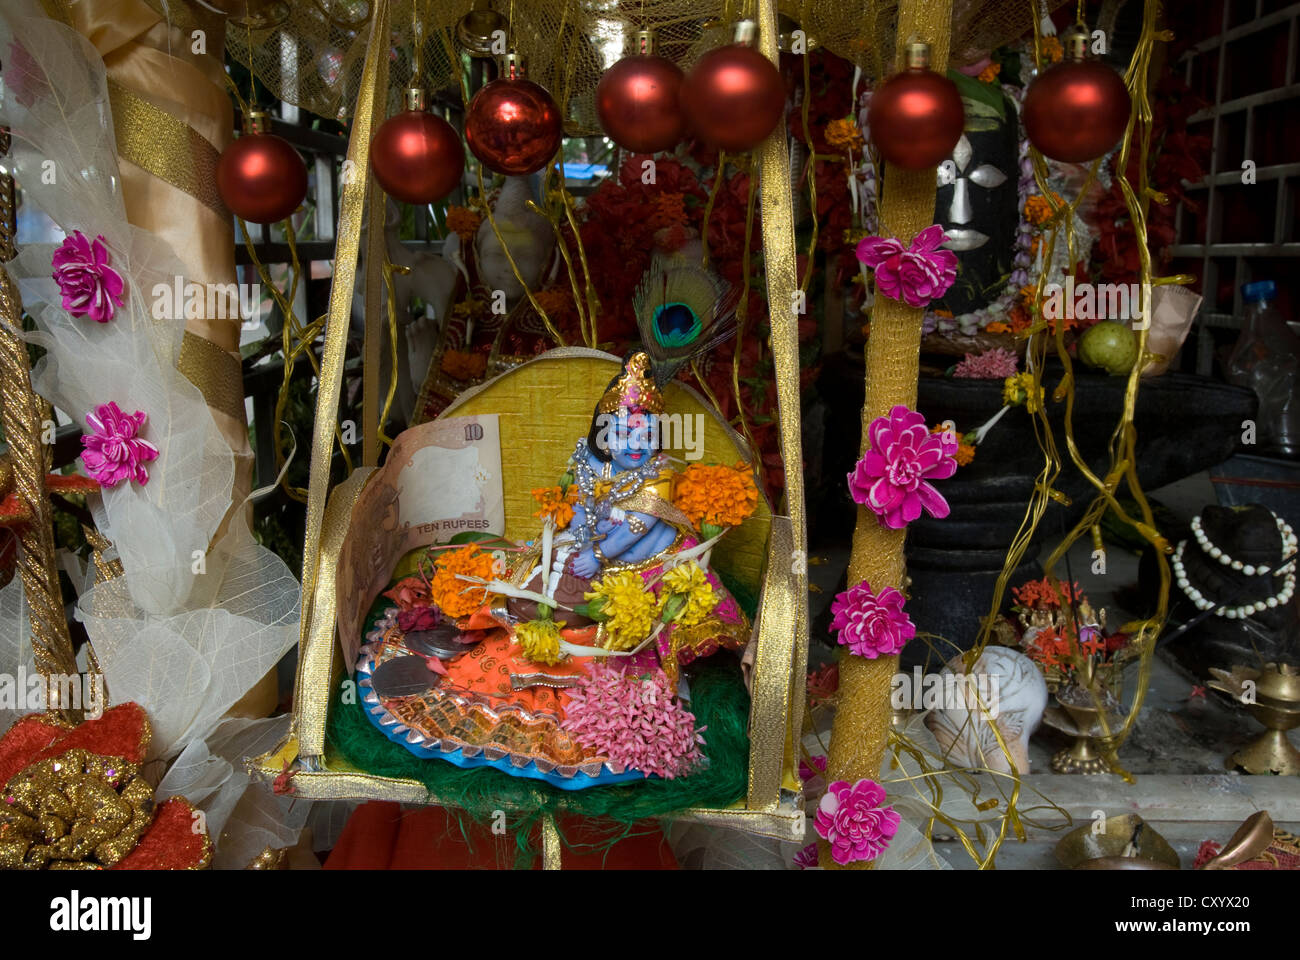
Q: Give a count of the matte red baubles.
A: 6